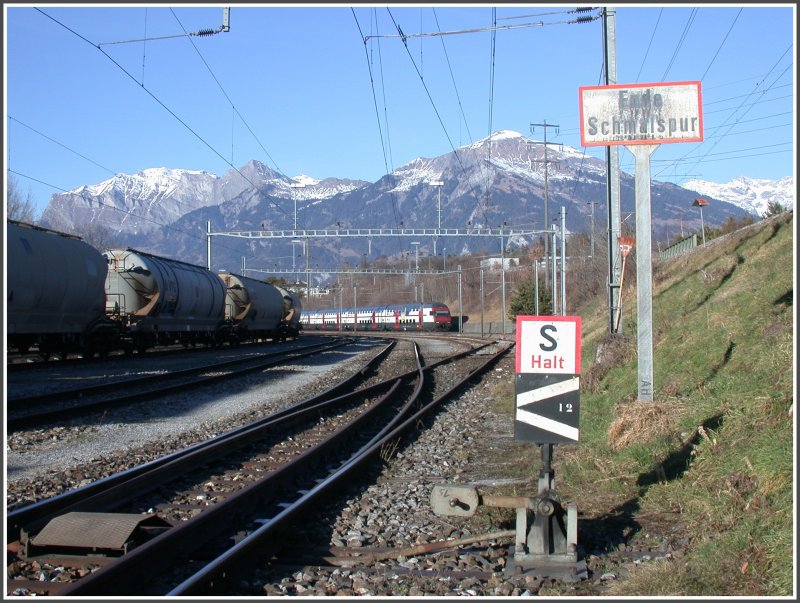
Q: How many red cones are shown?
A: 0